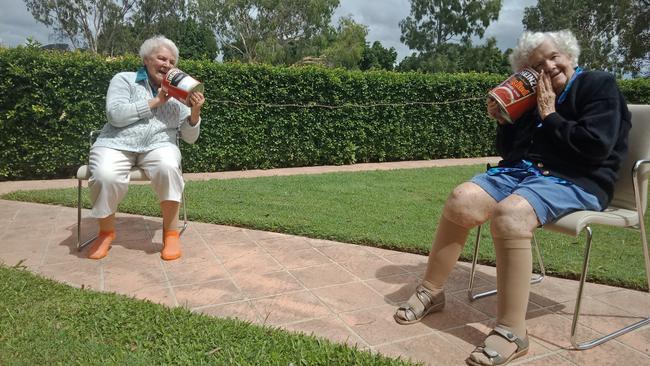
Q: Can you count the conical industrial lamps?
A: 0